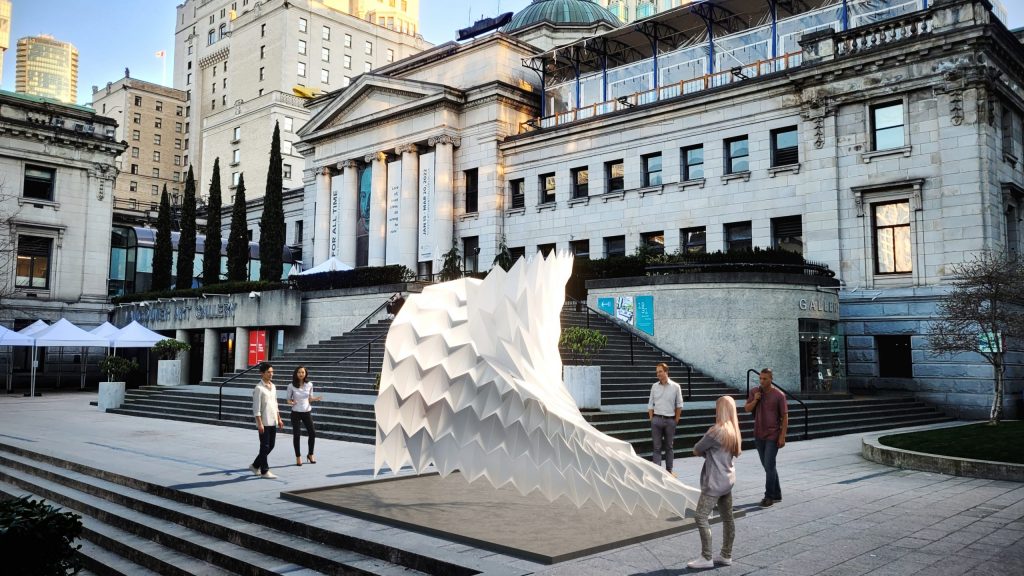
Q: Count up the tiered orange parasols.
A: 0